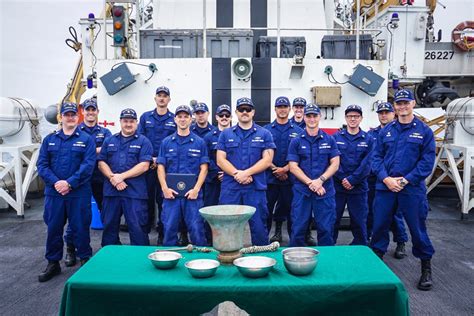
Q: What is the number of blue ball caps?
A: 14